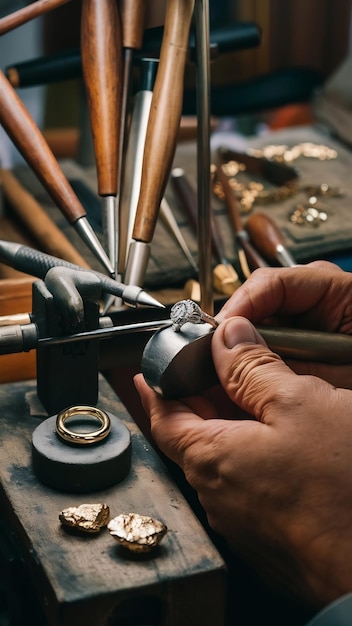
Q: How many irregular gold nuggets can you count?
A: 2